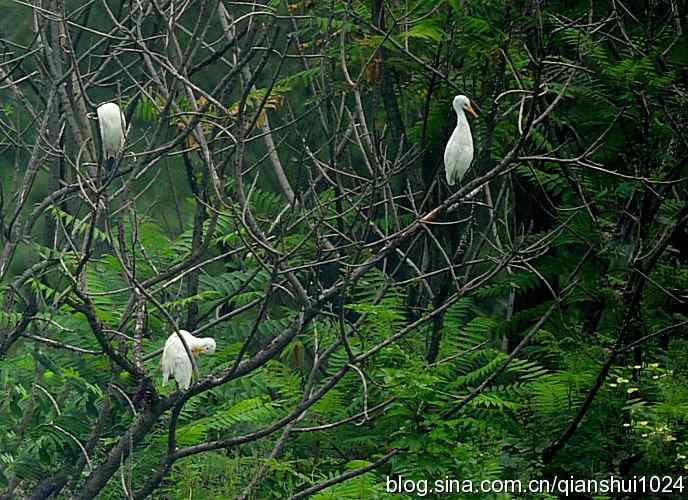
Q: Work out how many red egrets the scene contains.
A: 0